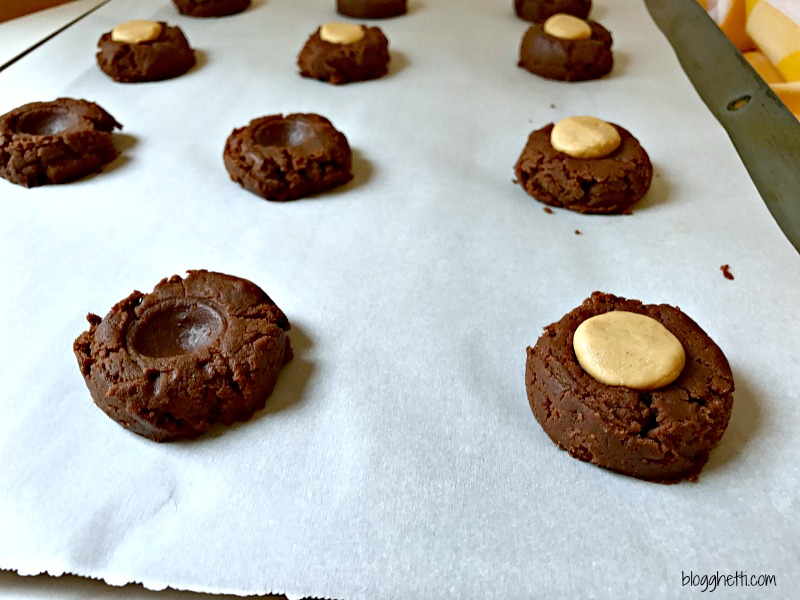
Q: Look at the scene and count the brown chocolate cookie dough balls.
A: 11